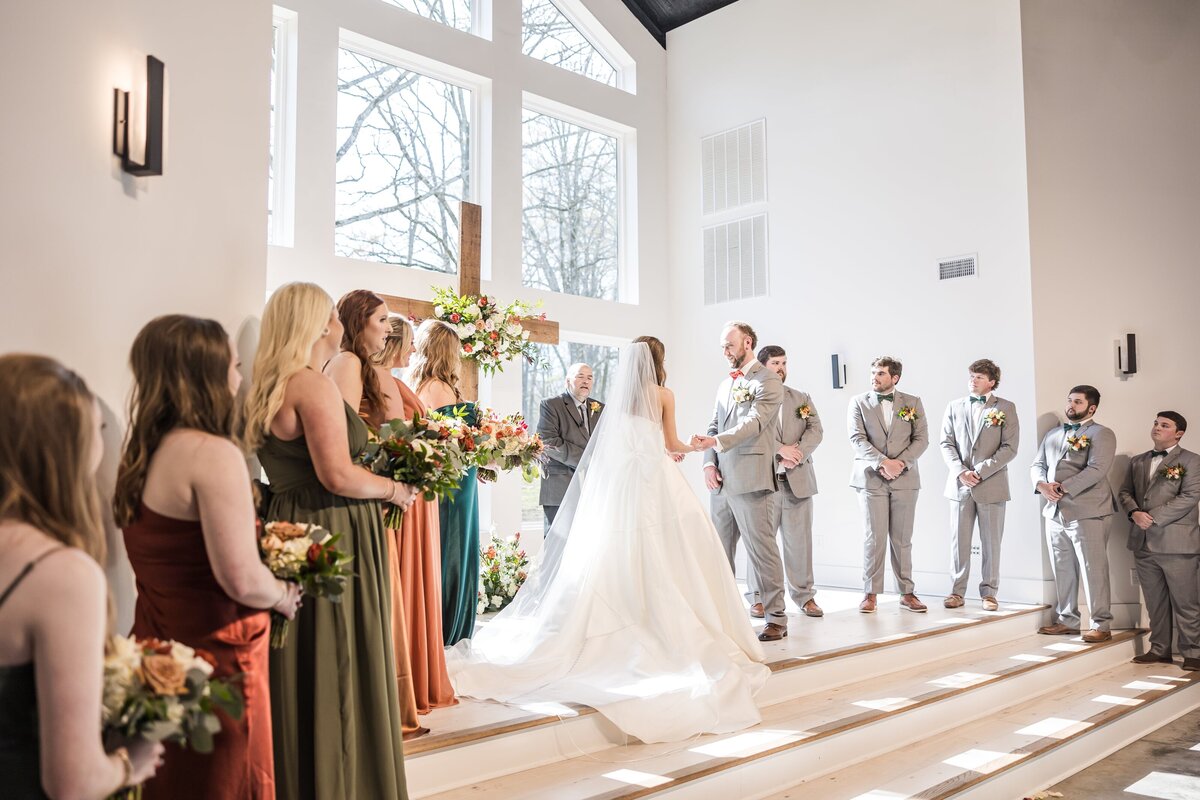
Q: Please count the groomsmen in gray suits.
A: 5